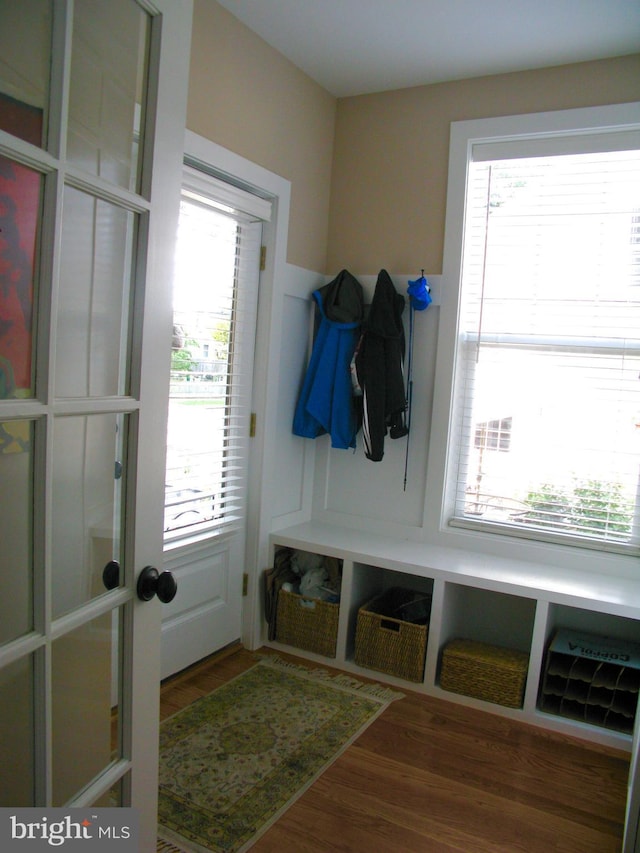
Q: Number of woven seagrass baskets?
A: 3